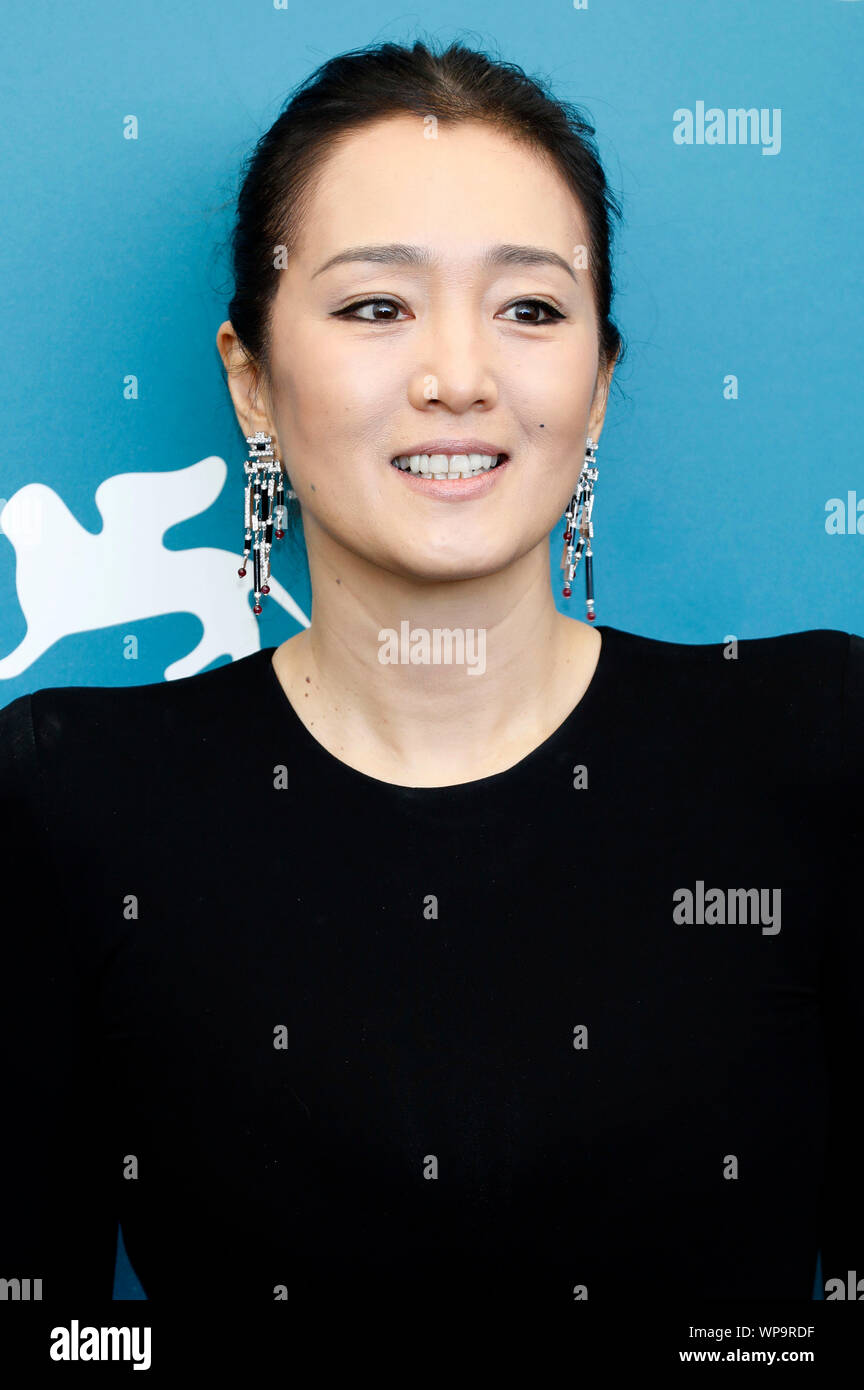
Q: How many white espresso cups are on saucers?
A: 0